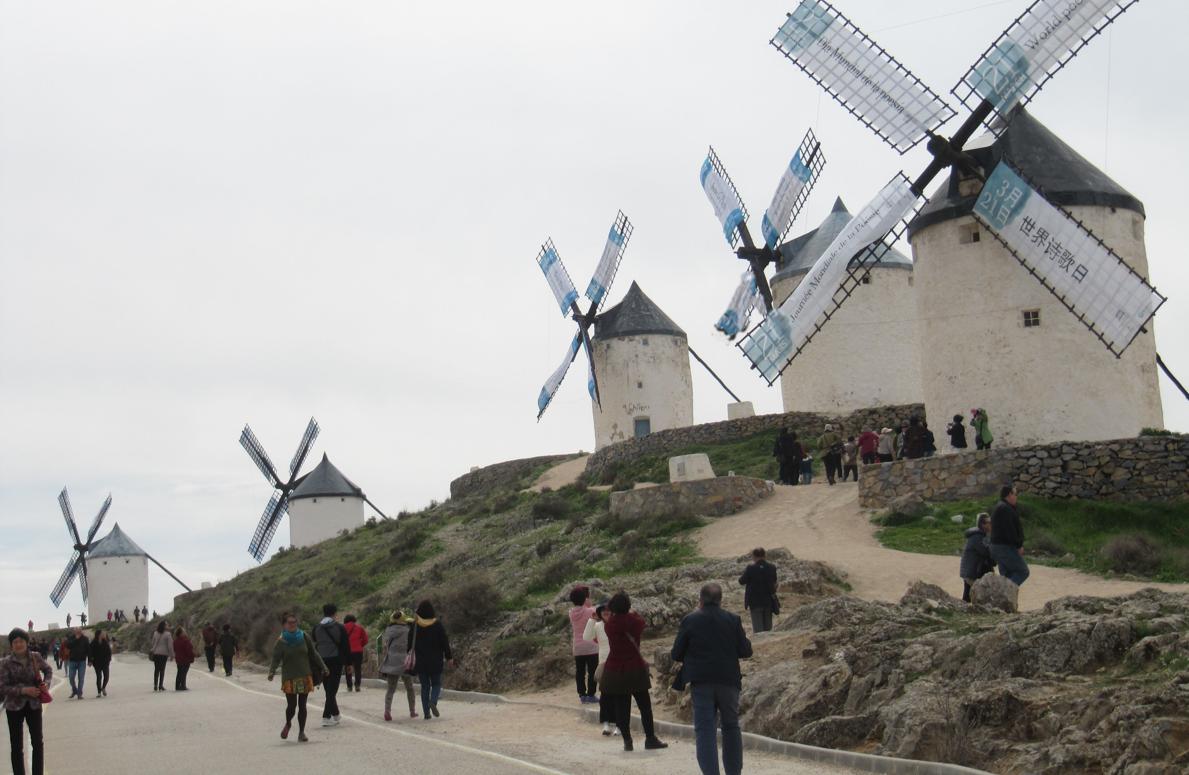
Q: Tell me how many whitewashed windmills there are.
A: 5